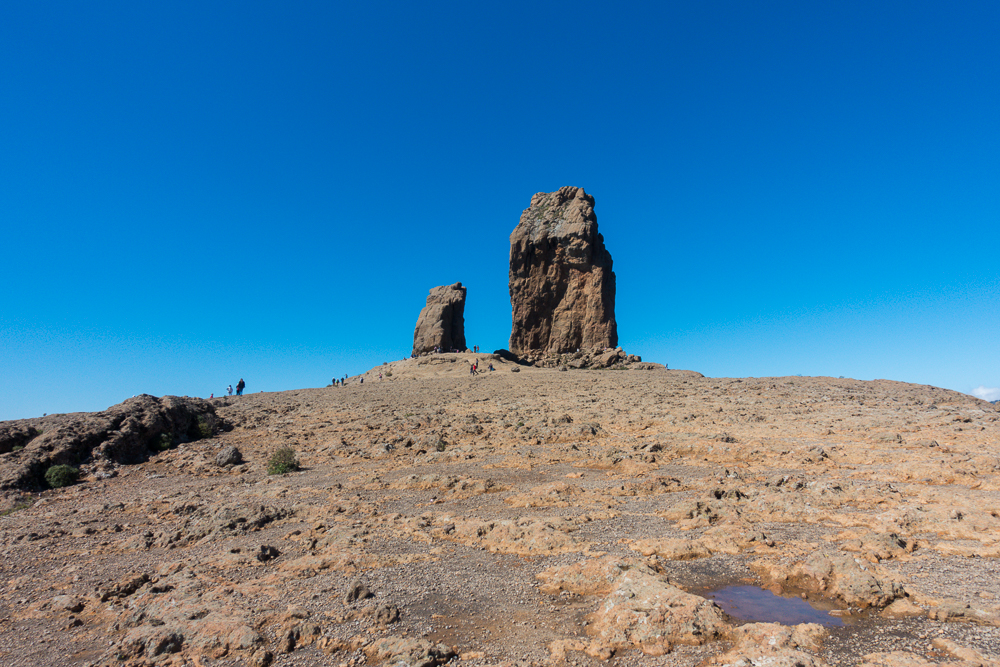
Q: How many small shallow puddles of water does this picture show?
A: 1